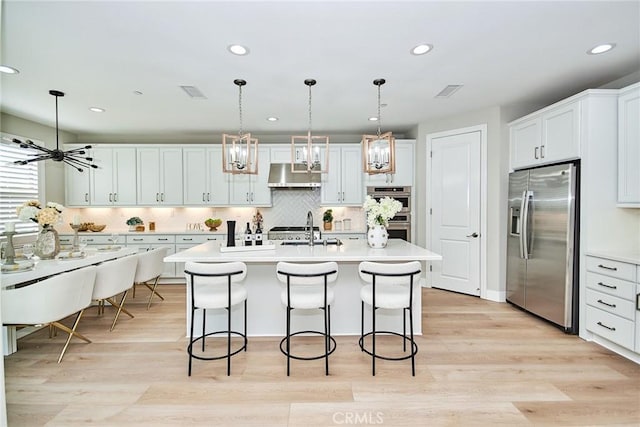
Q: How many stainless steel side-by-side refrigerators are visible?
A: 1